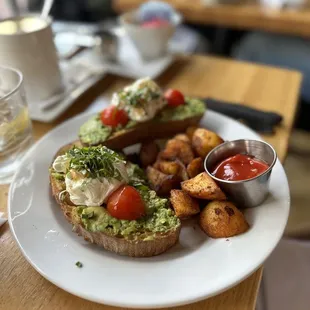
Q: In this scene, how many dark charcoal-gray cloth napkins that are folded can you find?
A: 1